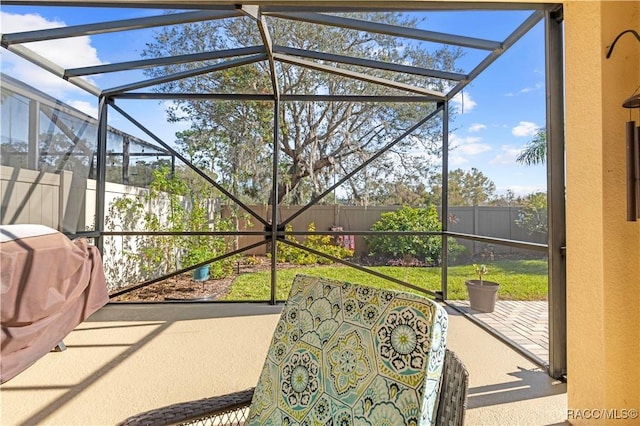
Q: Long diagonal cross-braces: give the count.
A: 4